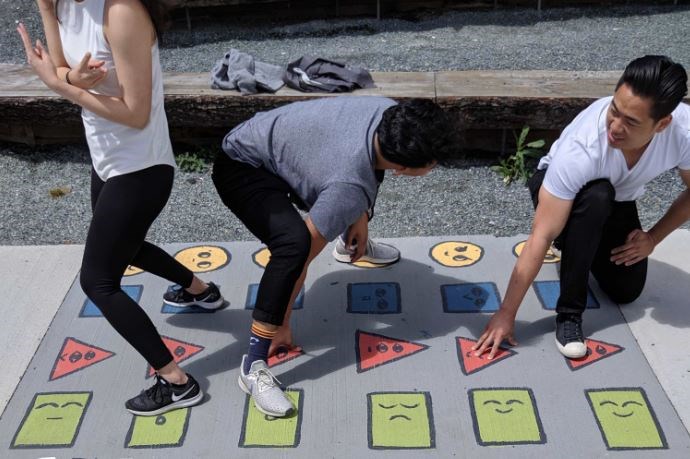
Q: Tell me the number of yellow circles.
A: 6